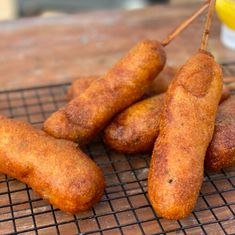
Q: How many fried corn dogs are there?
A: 6